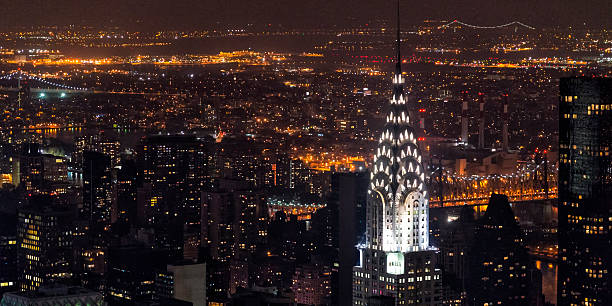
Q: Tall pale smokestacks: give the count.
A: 3